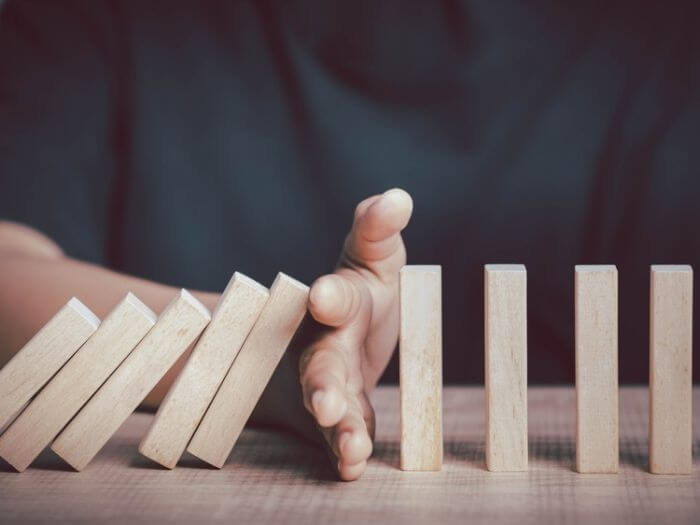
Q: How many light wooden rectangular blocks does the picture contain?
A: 9